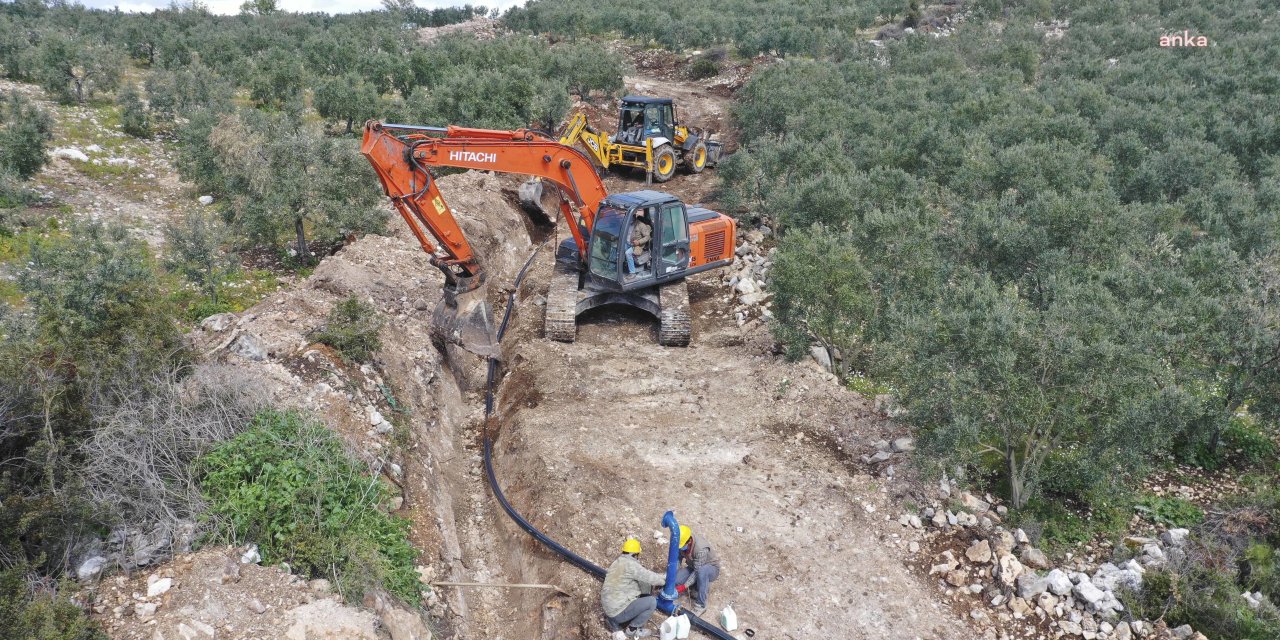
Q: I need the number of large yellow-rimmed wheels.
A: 2